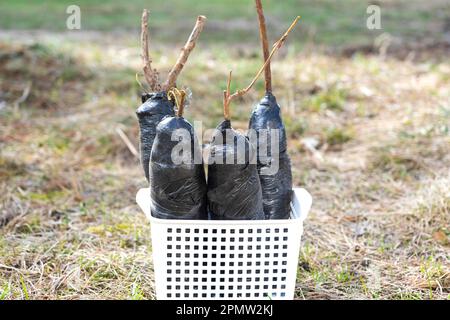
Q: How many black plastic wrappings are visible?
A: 4